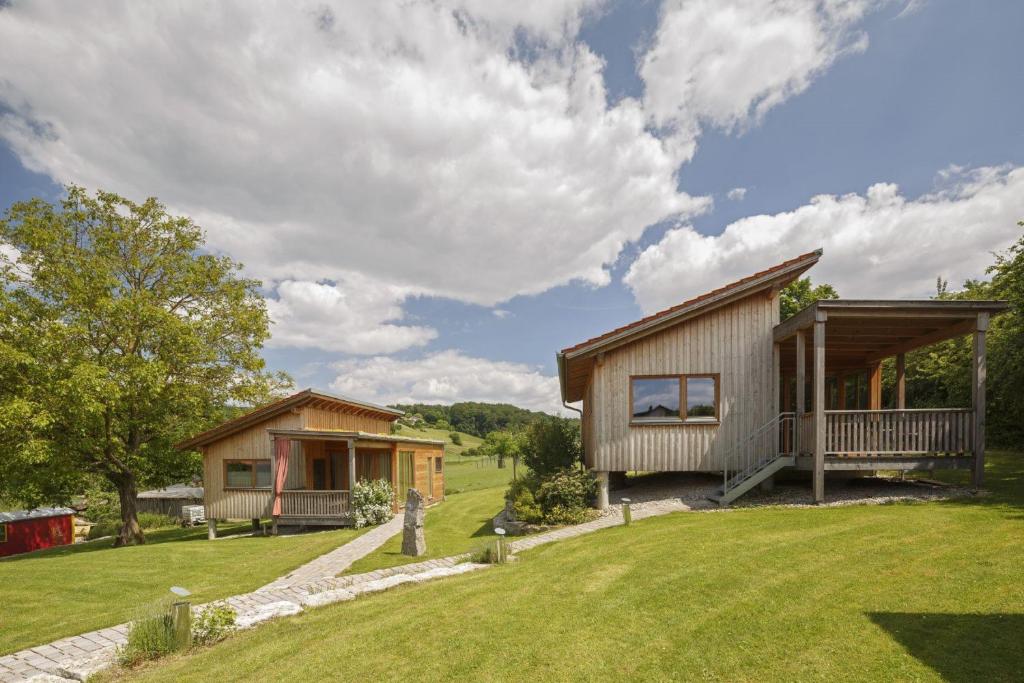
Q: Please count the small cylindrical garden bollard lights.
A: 3